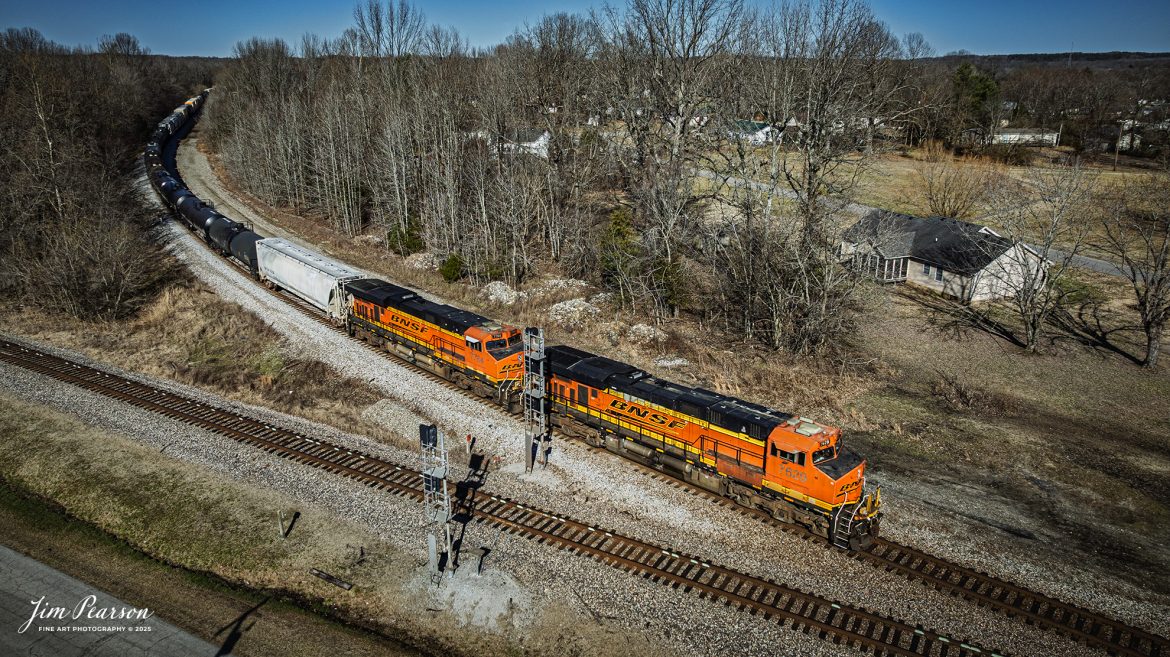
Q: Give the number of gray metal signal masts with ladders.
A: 2